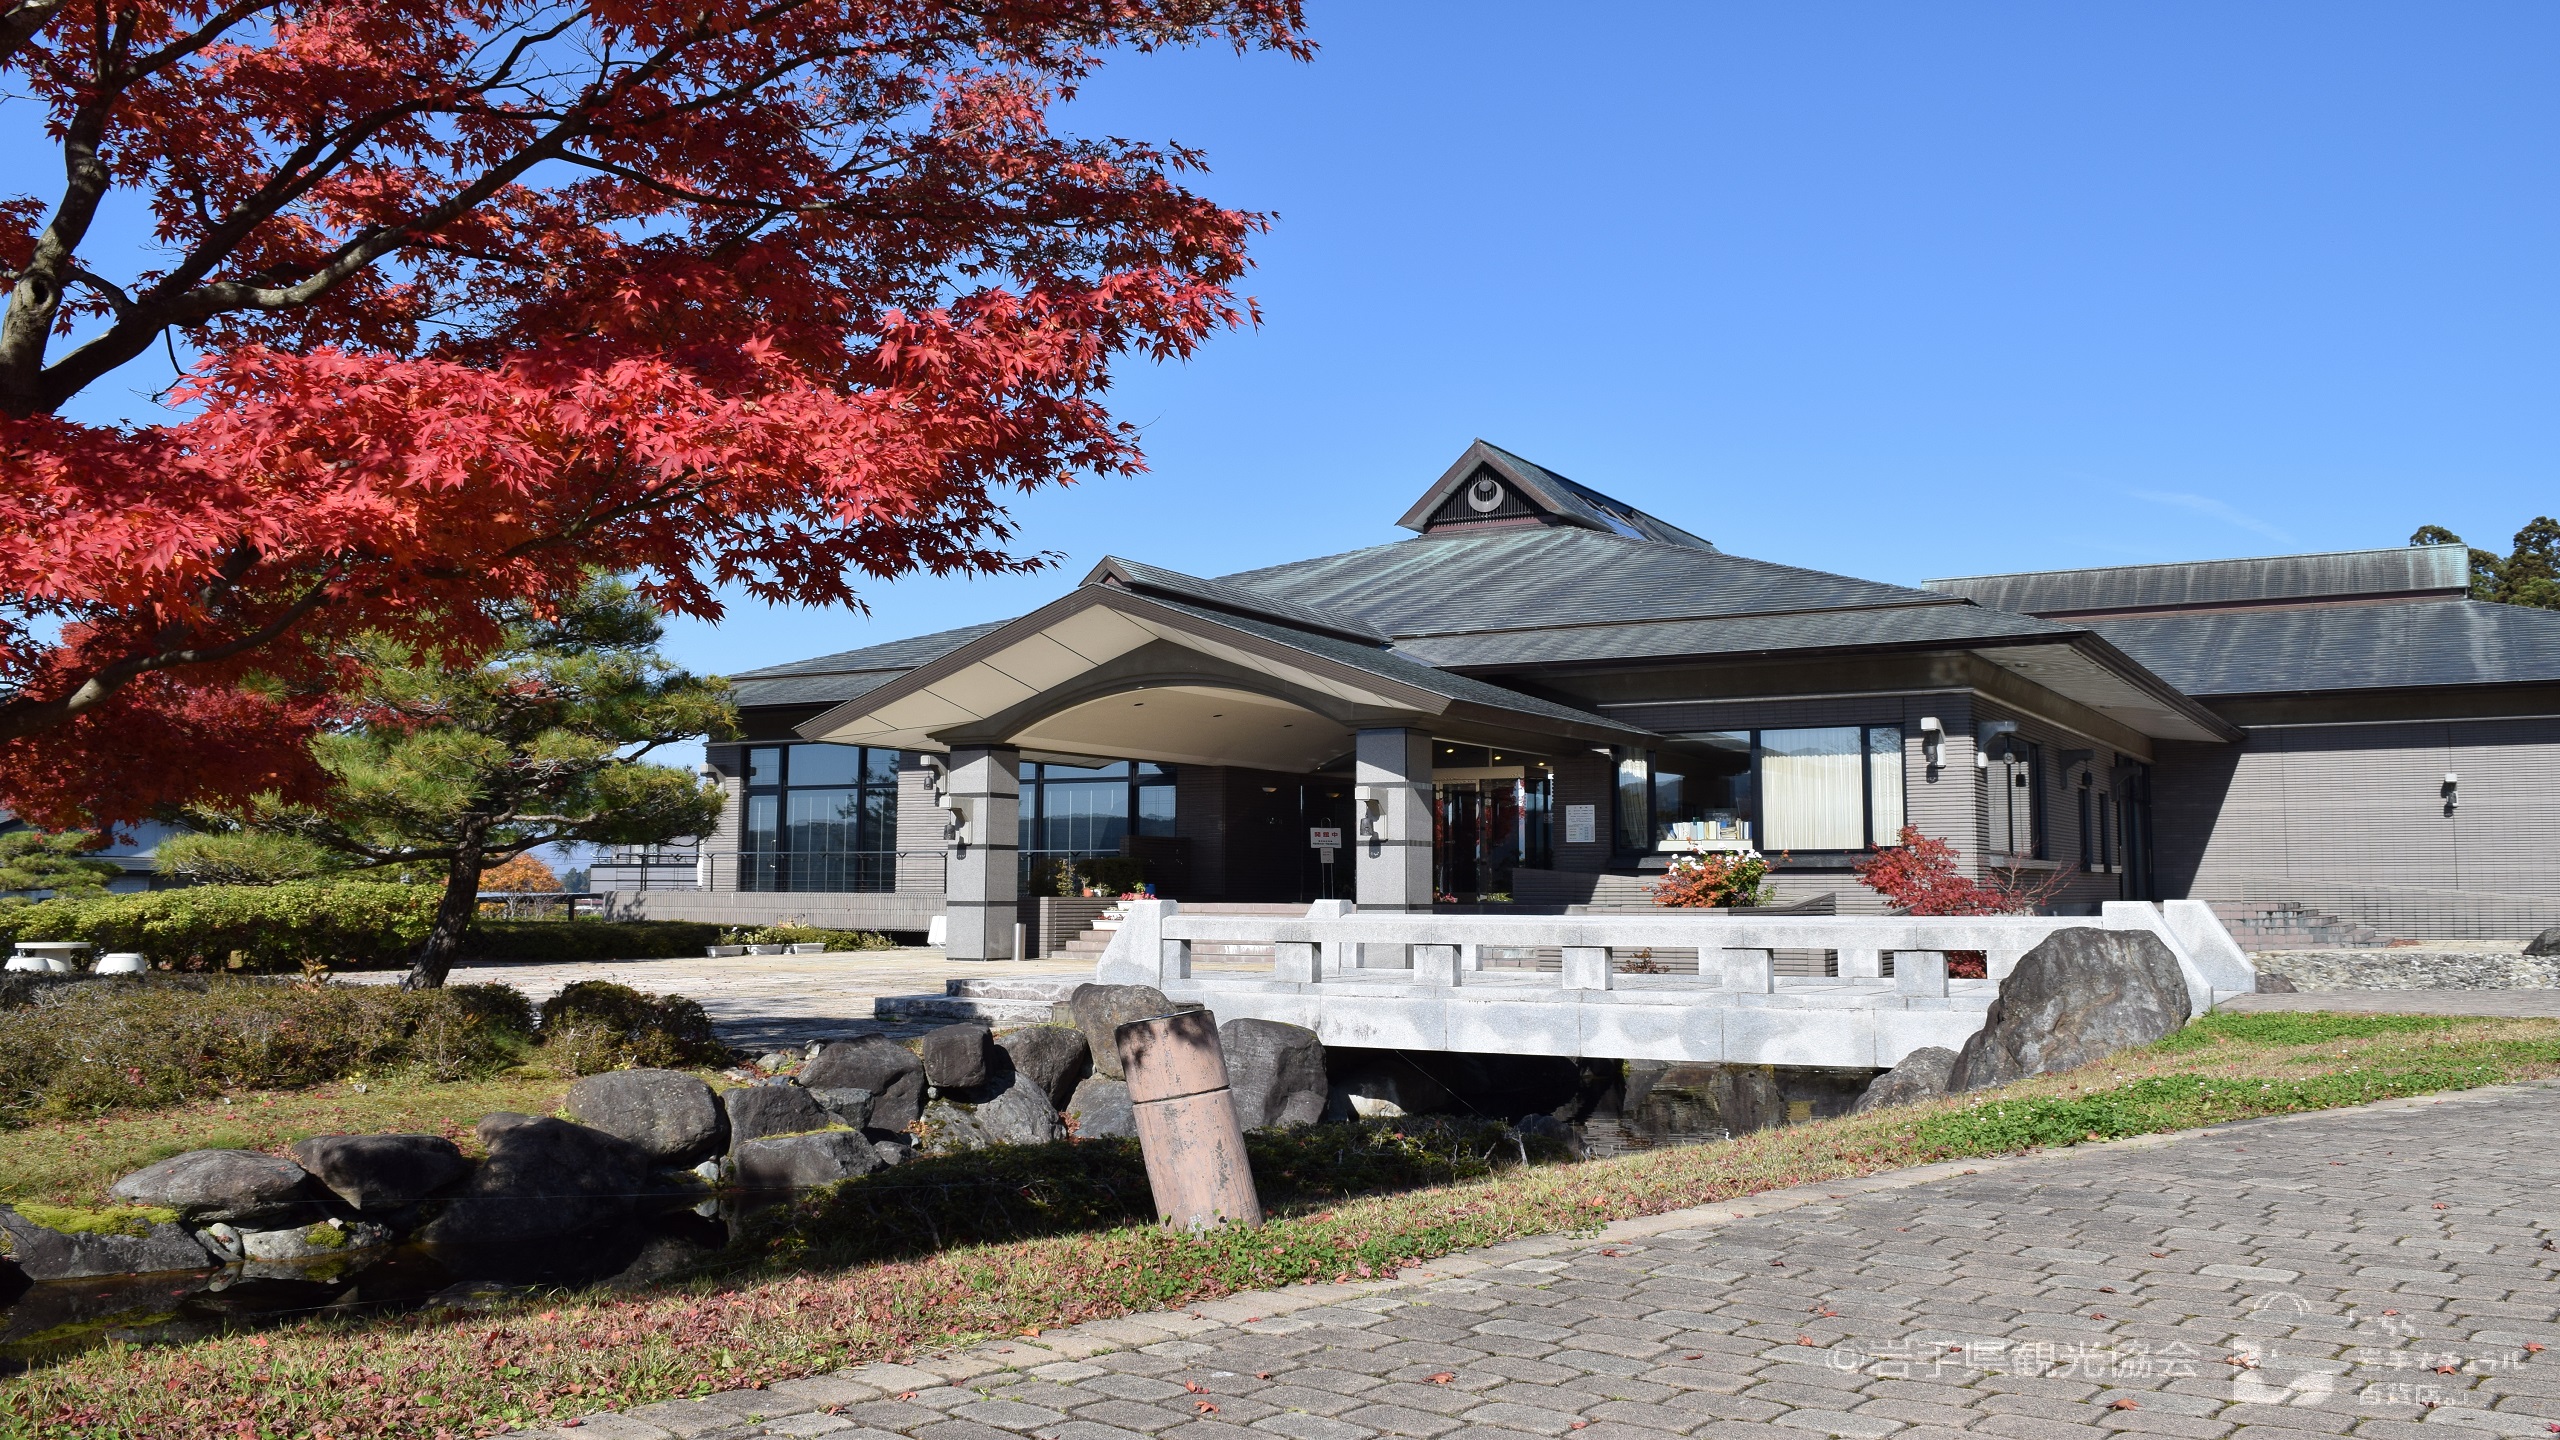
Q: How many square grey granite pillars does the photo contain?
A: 2